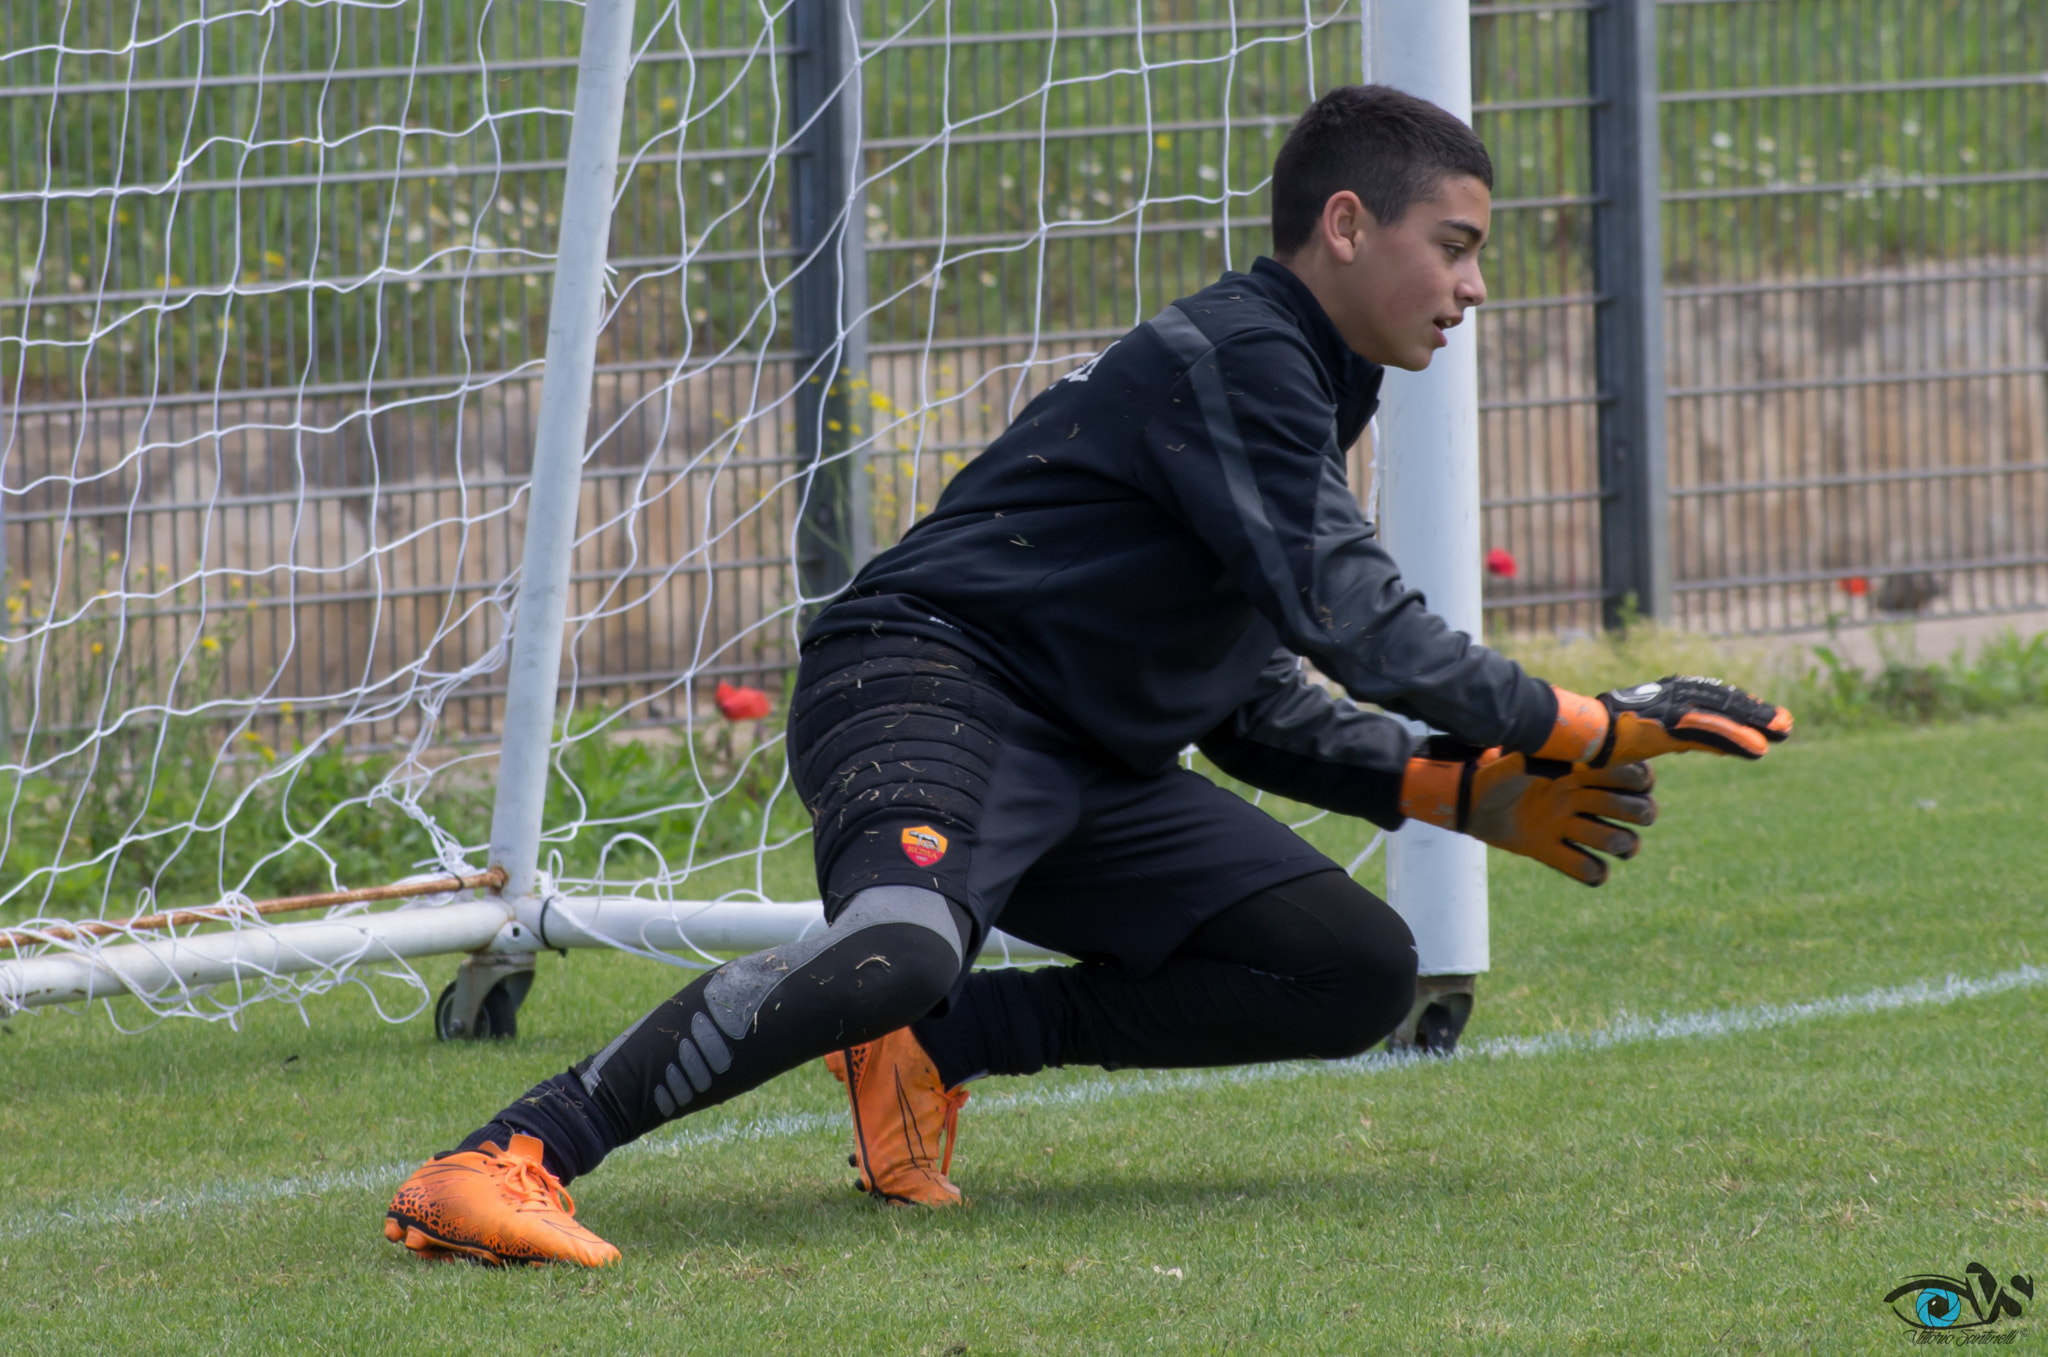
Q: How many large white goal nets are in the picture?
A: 1